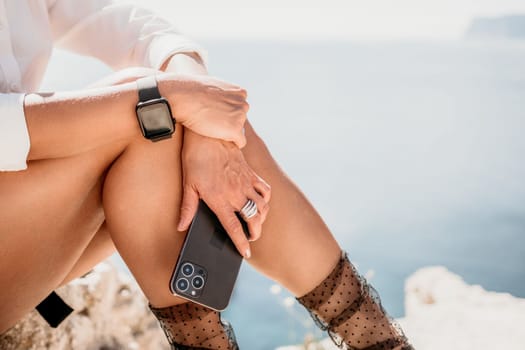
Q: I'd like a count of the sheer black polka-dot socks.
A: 2